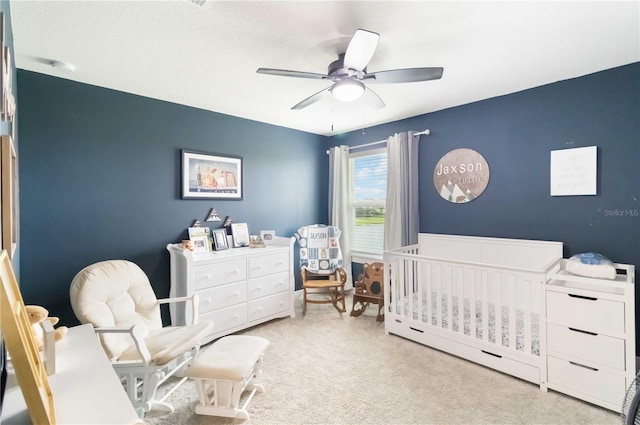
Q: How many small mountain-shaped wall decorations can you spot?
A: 3